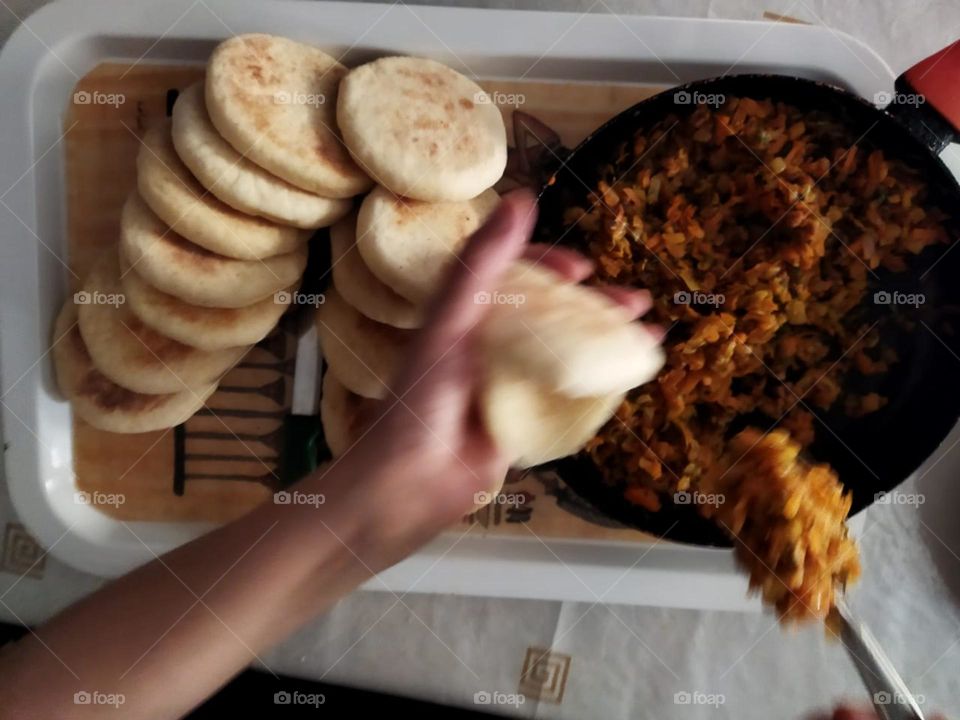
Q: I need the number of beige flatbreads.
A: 13